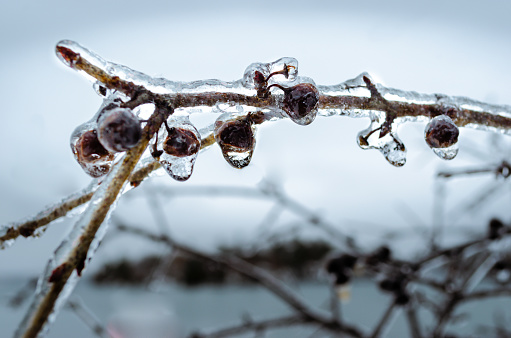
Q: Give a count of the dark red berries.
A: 6